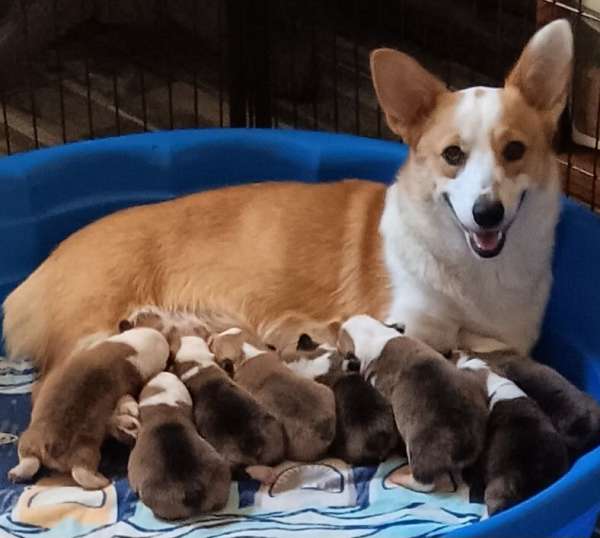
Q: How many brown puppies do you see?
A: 8